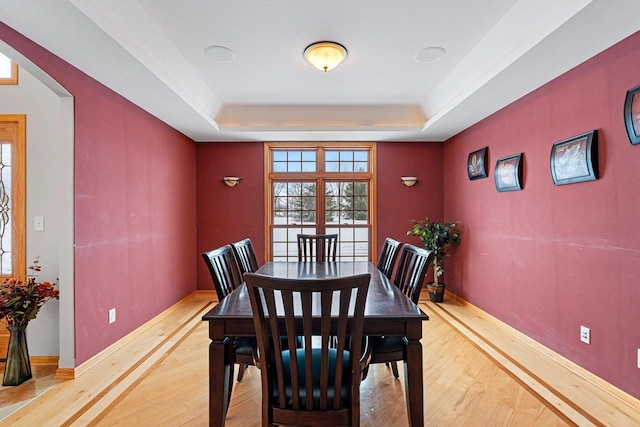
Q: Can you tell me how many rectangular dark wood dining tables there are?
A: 1